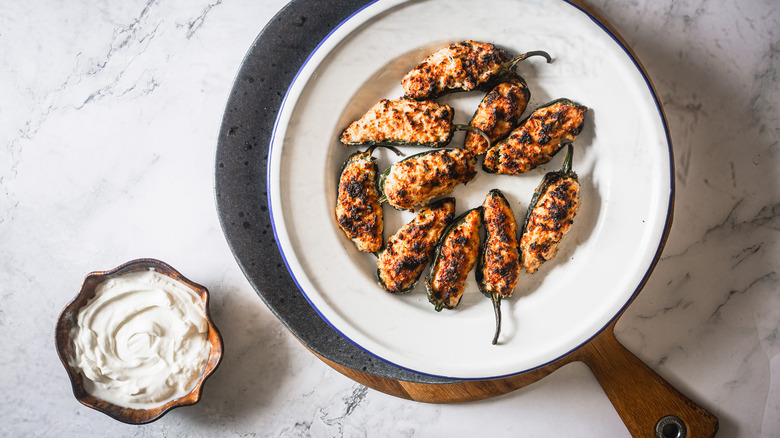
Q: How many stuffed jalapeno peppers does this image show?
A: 10